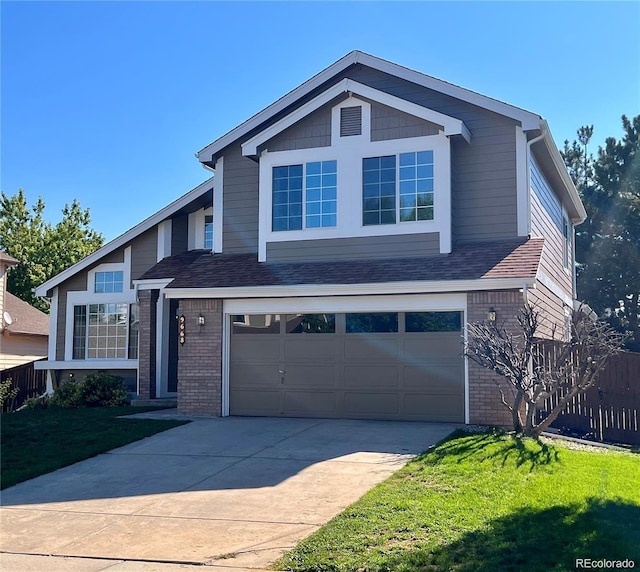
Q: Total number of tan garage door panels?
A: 12